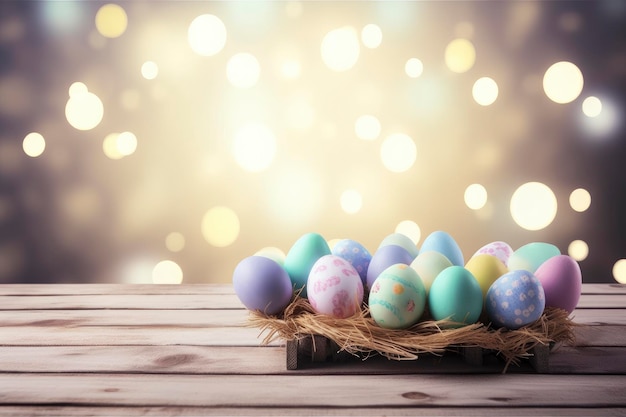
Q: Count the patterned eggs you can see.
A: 5